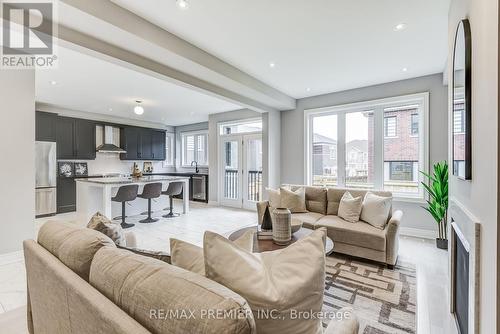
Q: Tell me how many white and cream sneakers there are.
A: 0